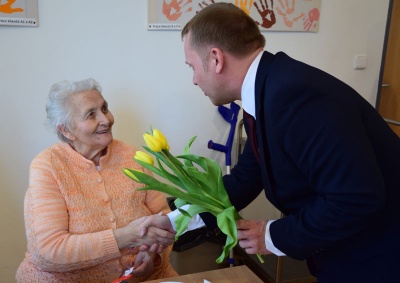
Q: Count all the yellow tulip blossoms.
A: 4